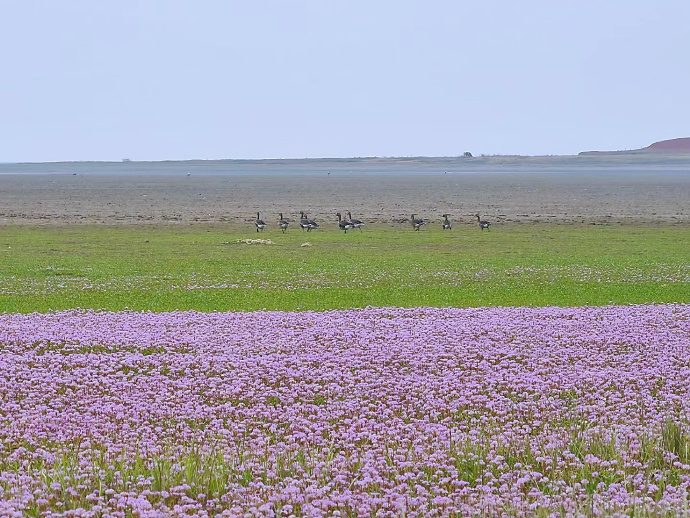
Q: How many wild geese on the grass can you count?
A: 9